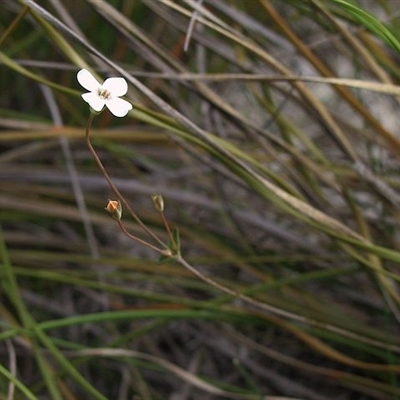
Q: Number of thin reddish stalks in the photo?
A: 3